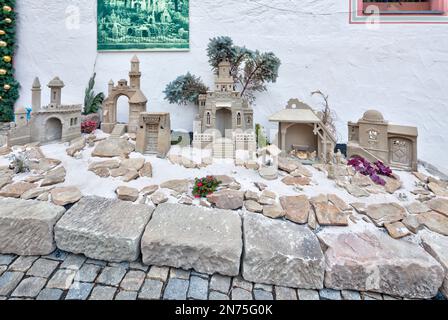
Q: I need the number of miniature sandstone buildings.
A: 6